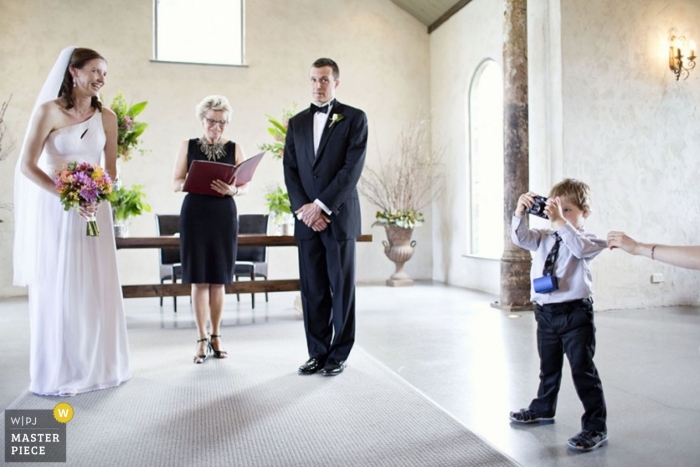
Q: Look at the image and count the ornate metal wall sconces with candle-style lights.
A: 1